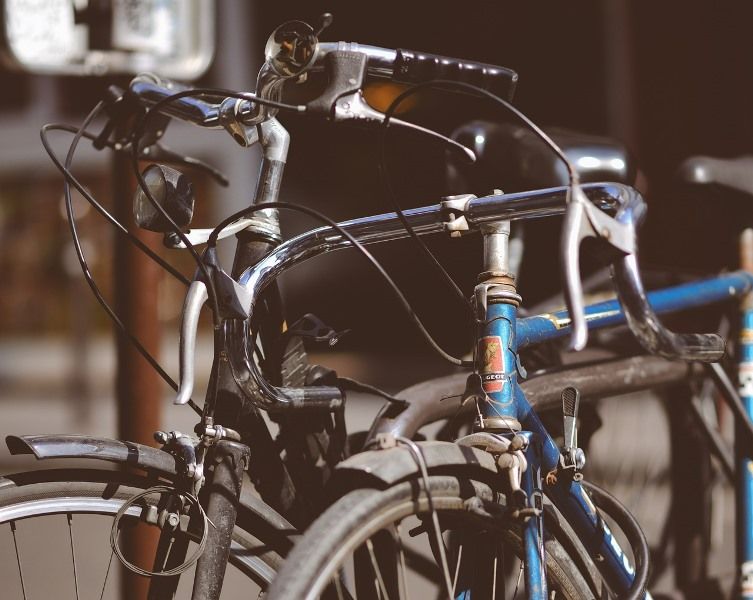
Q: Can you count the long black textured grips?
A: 1